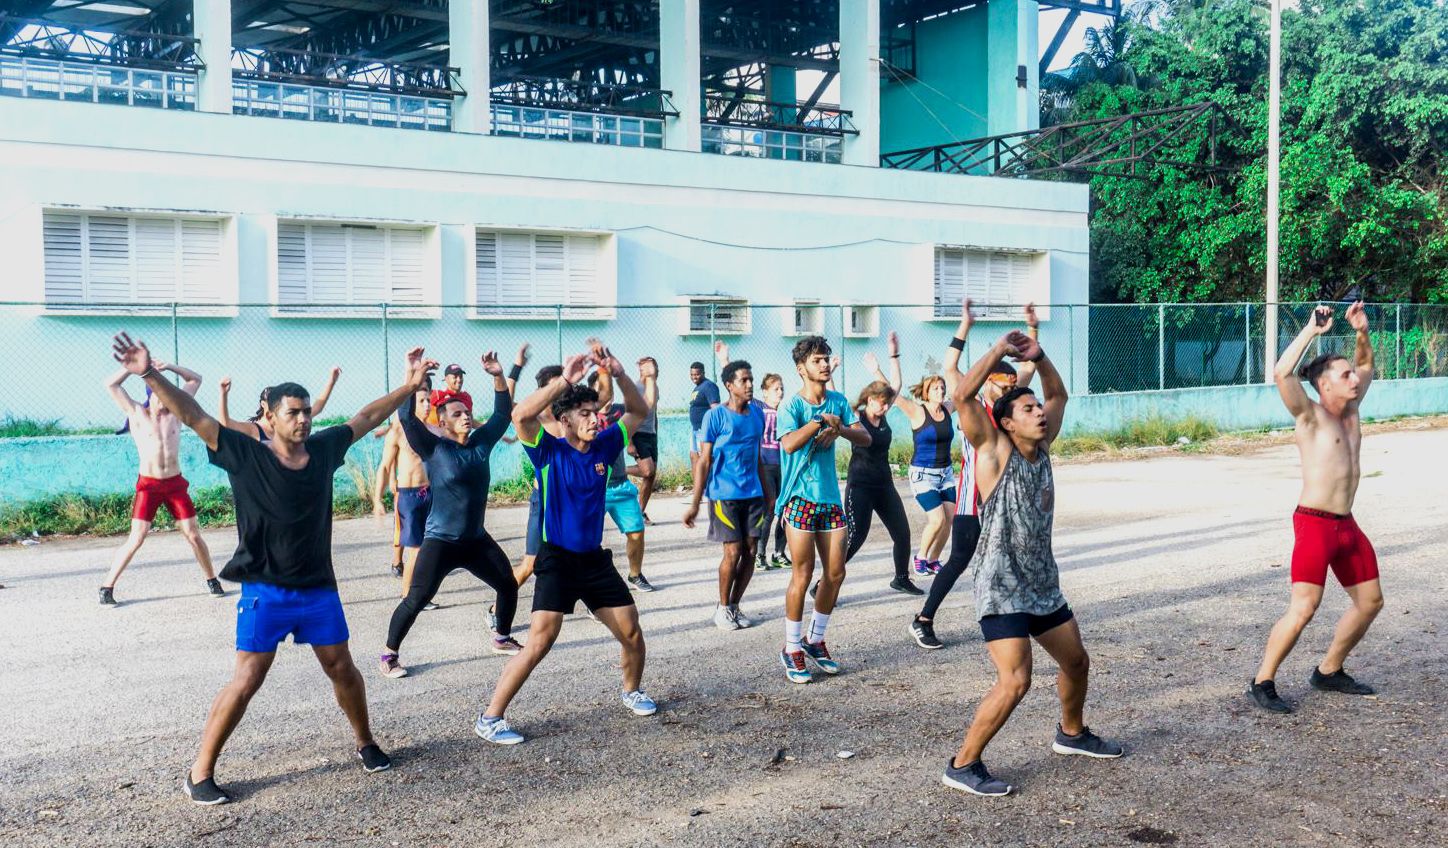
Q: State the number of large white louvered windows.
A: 4